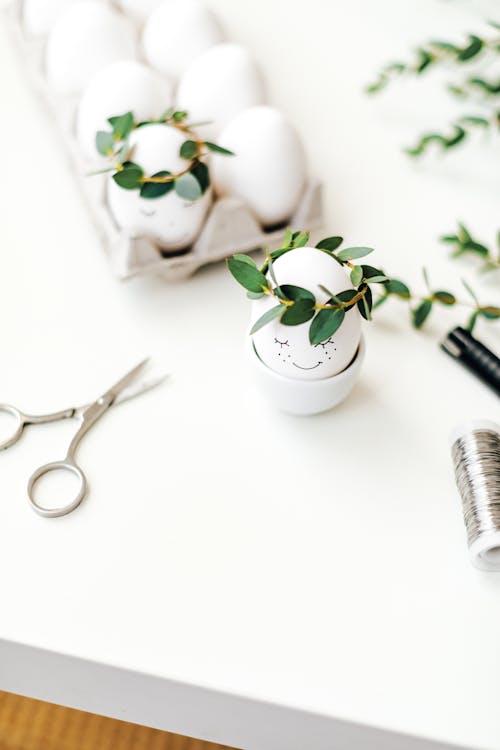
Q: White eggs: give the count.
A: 9